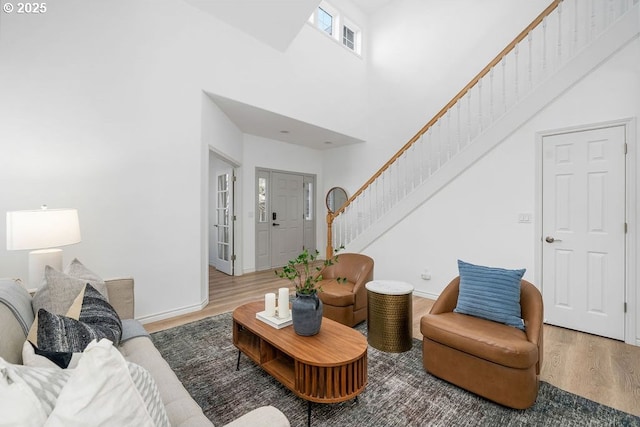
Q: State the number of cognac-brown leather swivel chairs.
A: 2